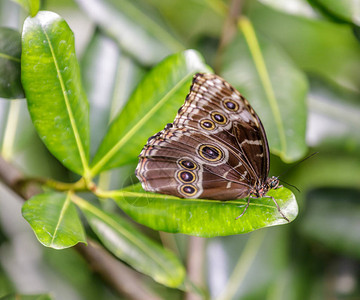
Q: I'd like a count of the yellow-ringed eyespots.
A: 7